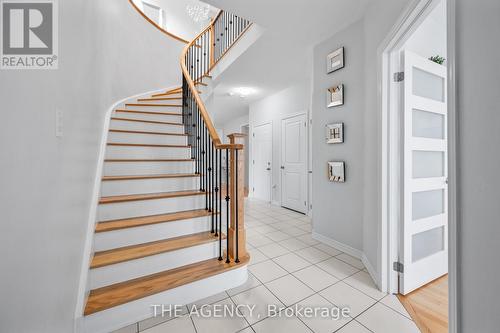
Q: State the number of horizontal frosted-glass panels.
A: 5